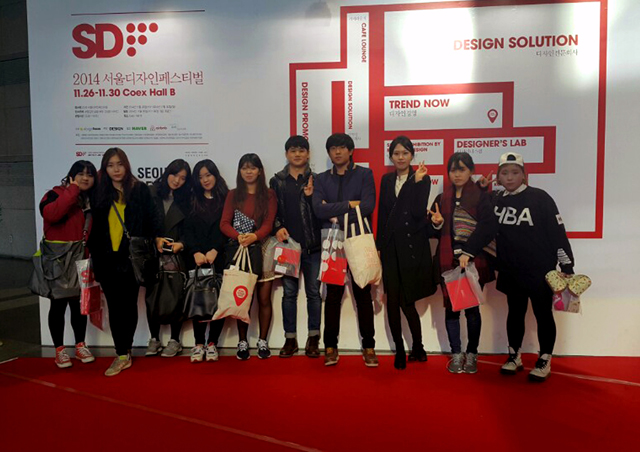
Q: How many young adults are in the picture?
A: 10